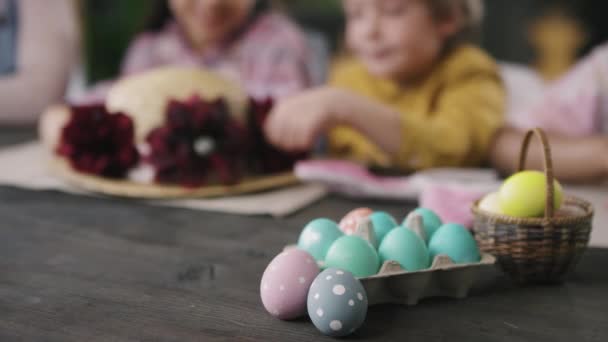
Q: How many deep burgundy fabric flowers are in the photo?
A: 3